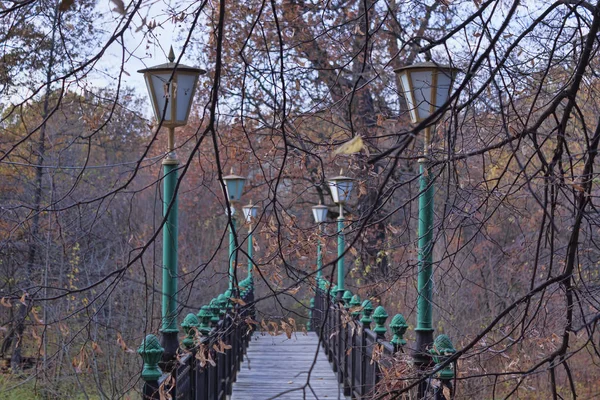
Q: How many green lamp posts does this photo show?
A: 6